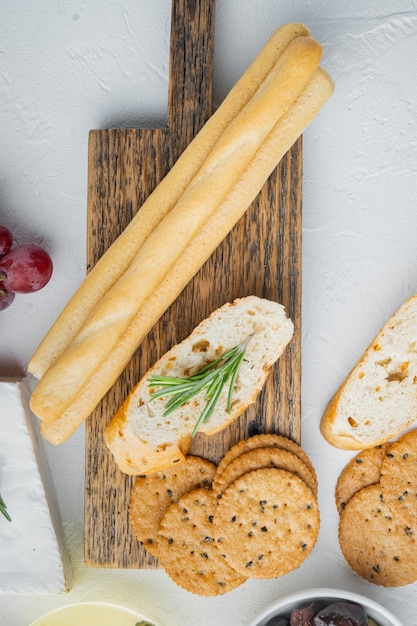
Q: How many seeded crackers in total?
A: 8